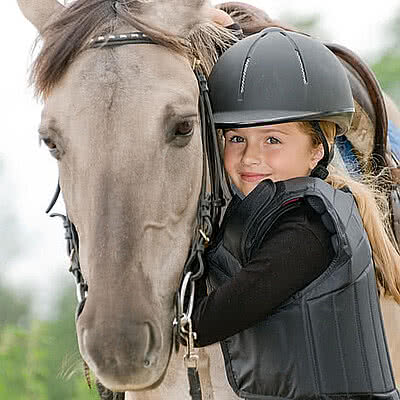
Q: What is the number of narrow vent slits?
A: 2